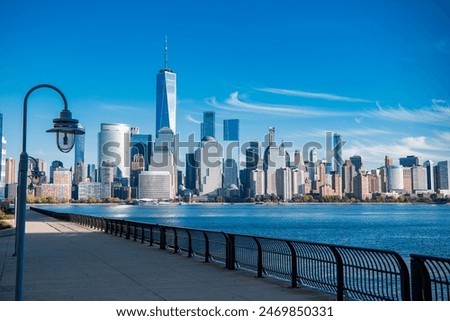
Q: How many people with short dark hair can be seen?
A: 0